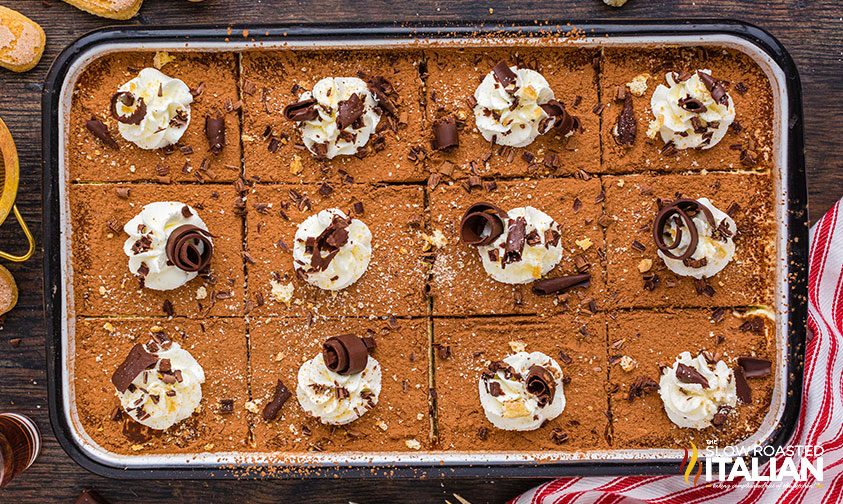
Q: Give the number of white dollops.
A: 12